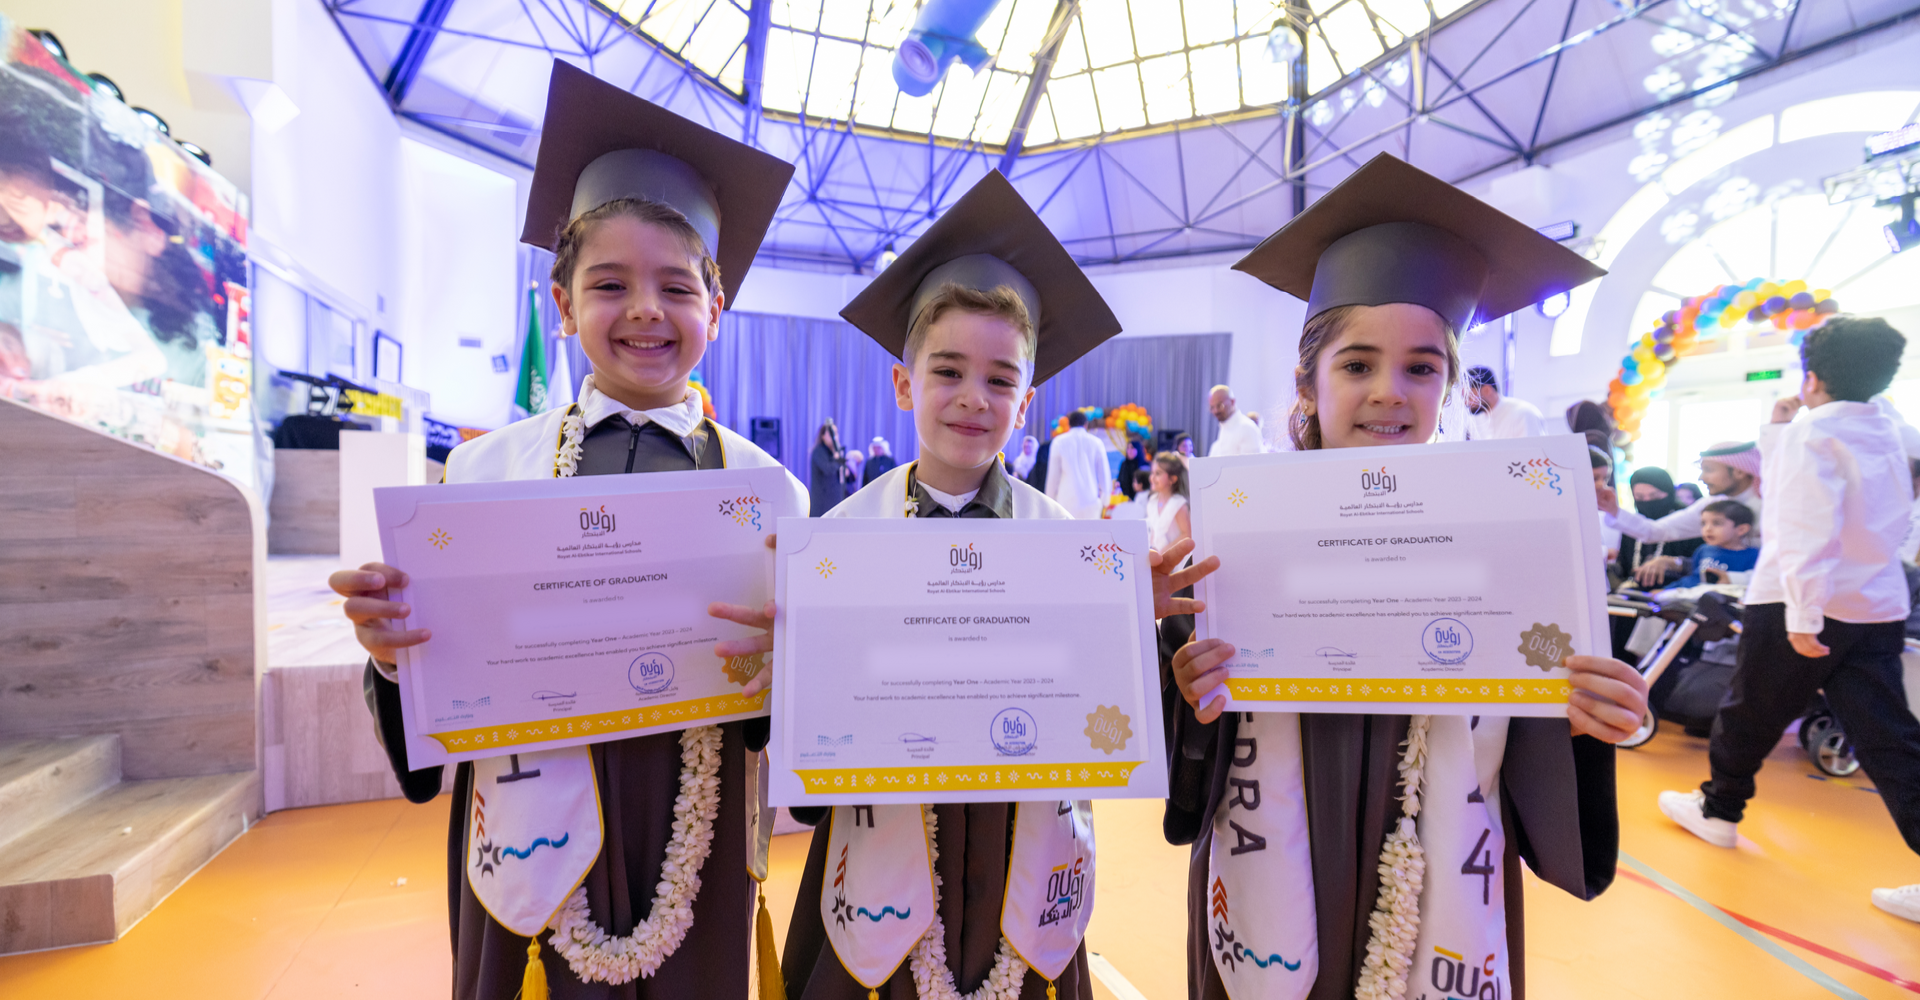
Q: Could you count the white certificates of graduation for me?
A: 3